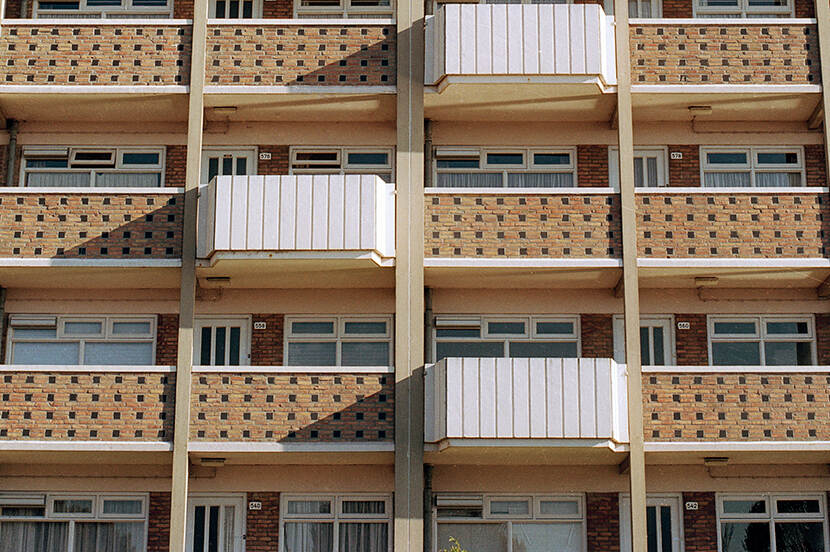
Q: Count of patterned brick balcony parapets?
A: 9